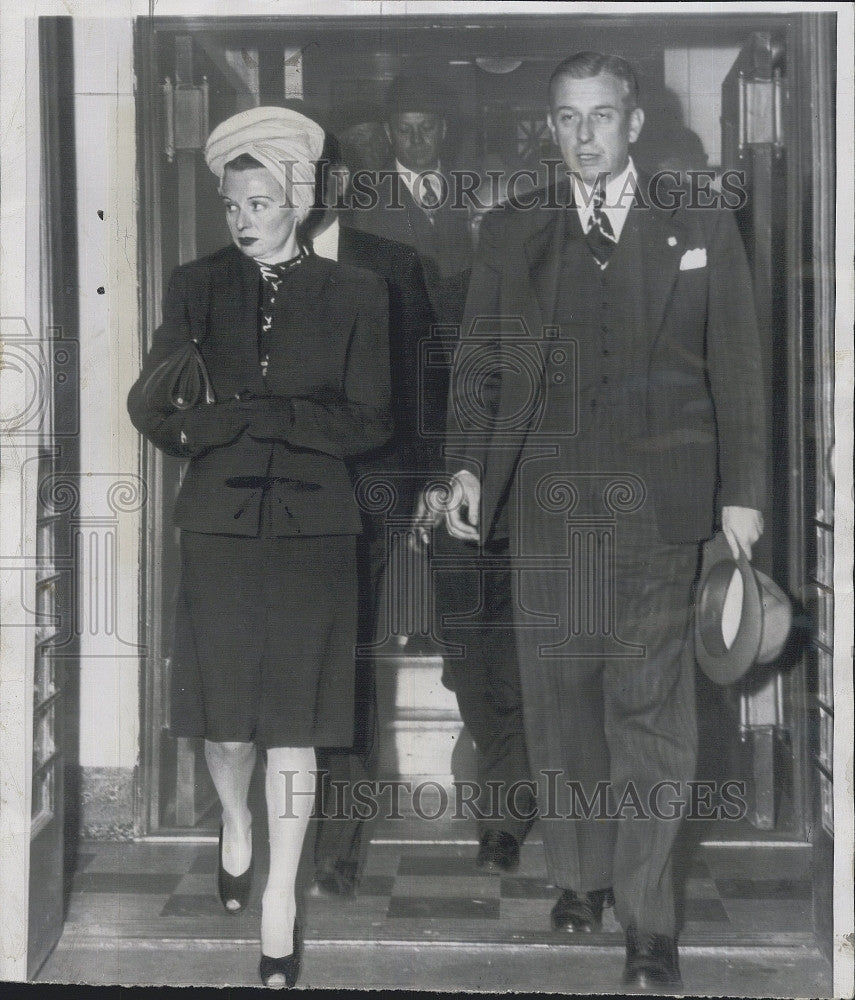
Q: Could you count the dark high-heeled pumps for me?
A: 2